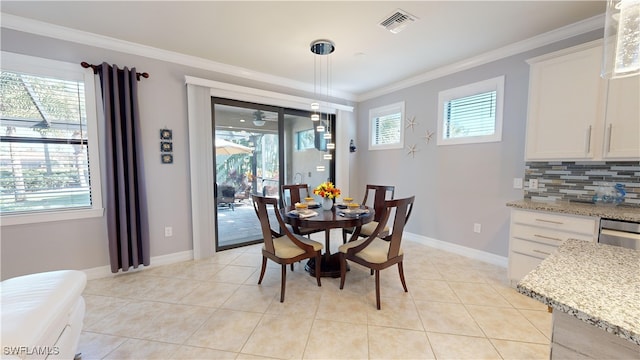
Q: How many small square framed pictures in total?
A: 3